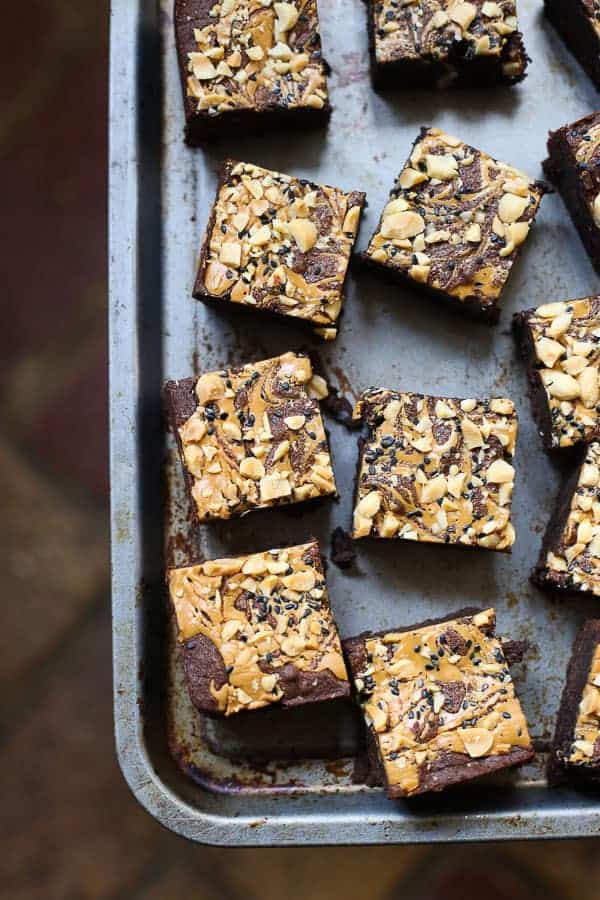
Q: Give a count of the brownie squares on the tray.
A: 13